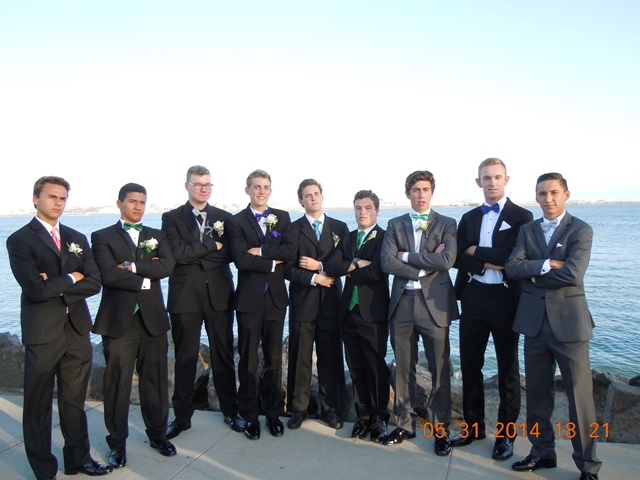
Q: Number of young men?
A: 9